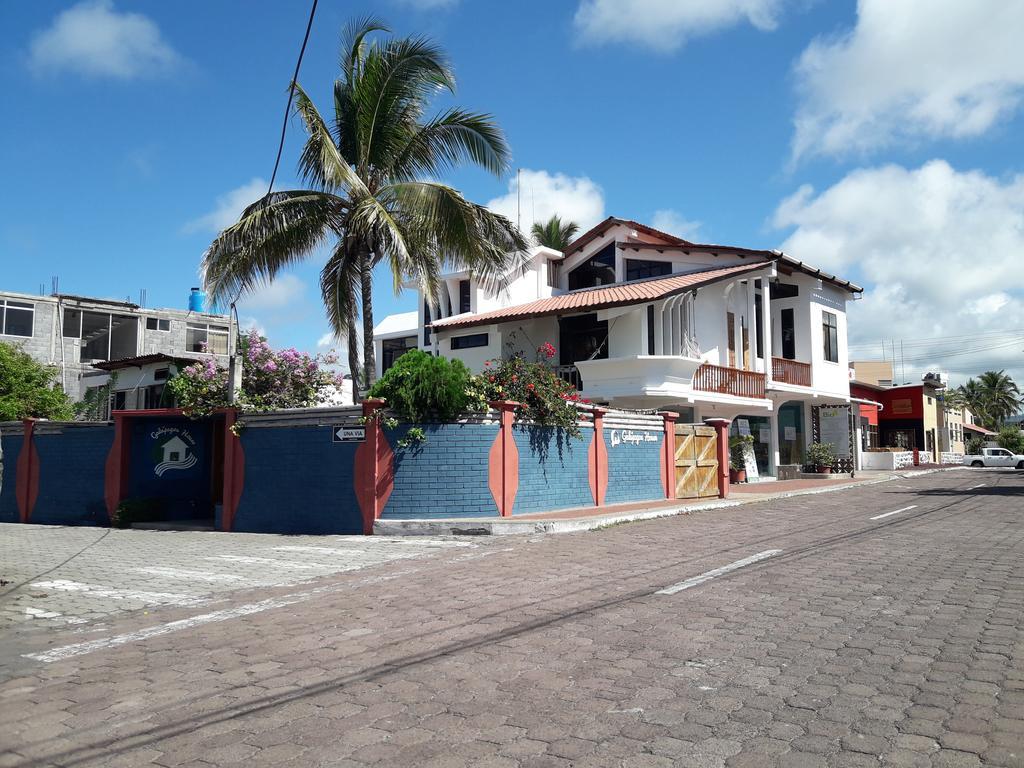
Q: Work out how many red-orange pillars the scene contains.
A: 8